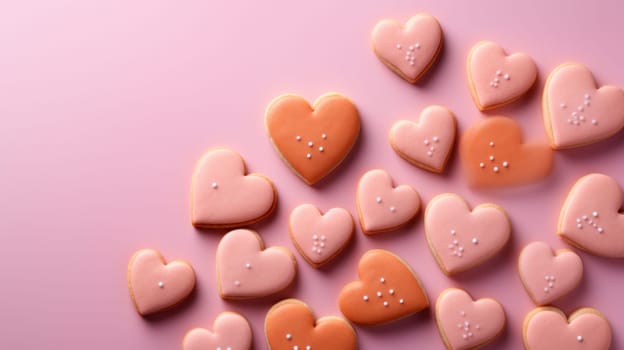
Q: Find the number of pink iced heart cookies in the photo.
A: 15